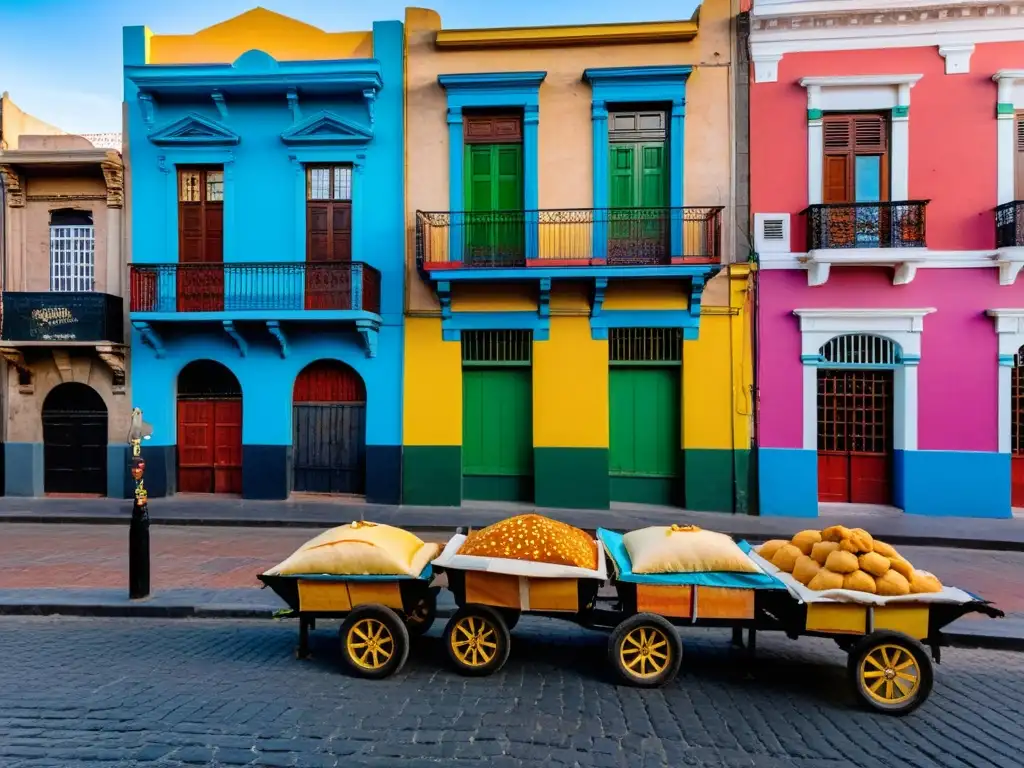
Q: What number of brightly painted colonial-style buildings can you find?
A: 3